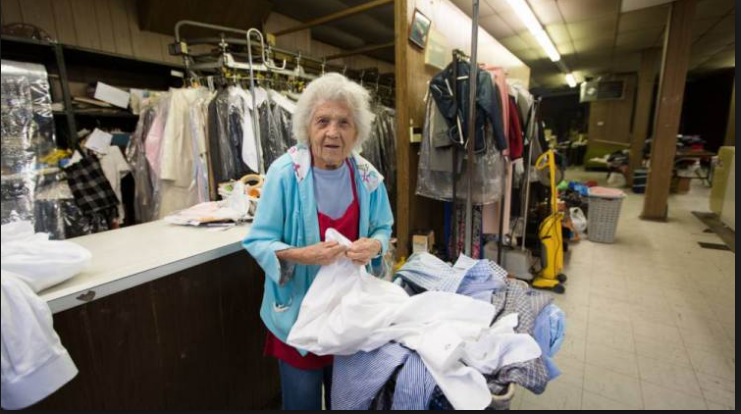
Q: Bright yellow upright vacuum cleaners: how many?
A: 1